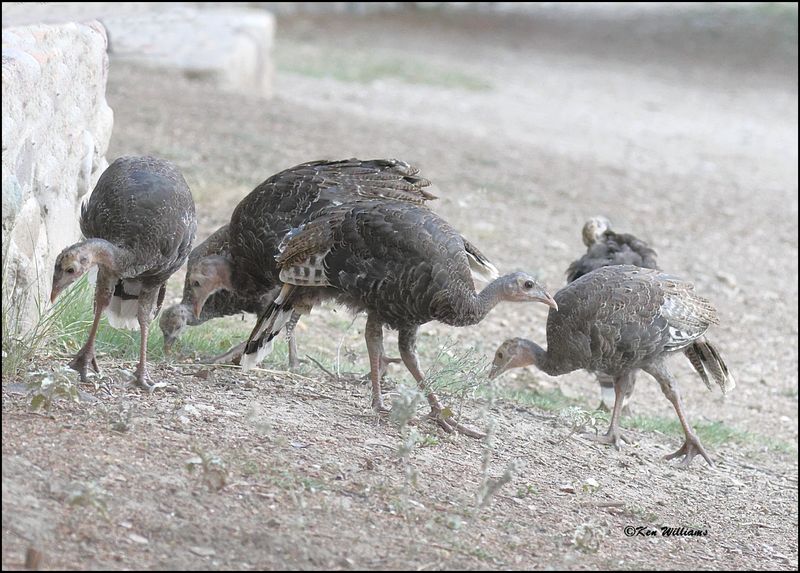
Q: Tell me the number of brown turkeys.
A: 6